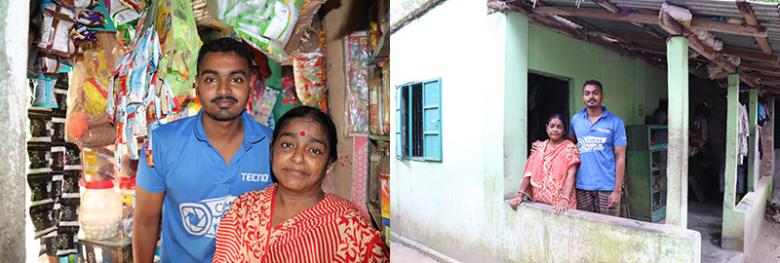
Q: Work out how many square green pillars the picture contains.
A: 3